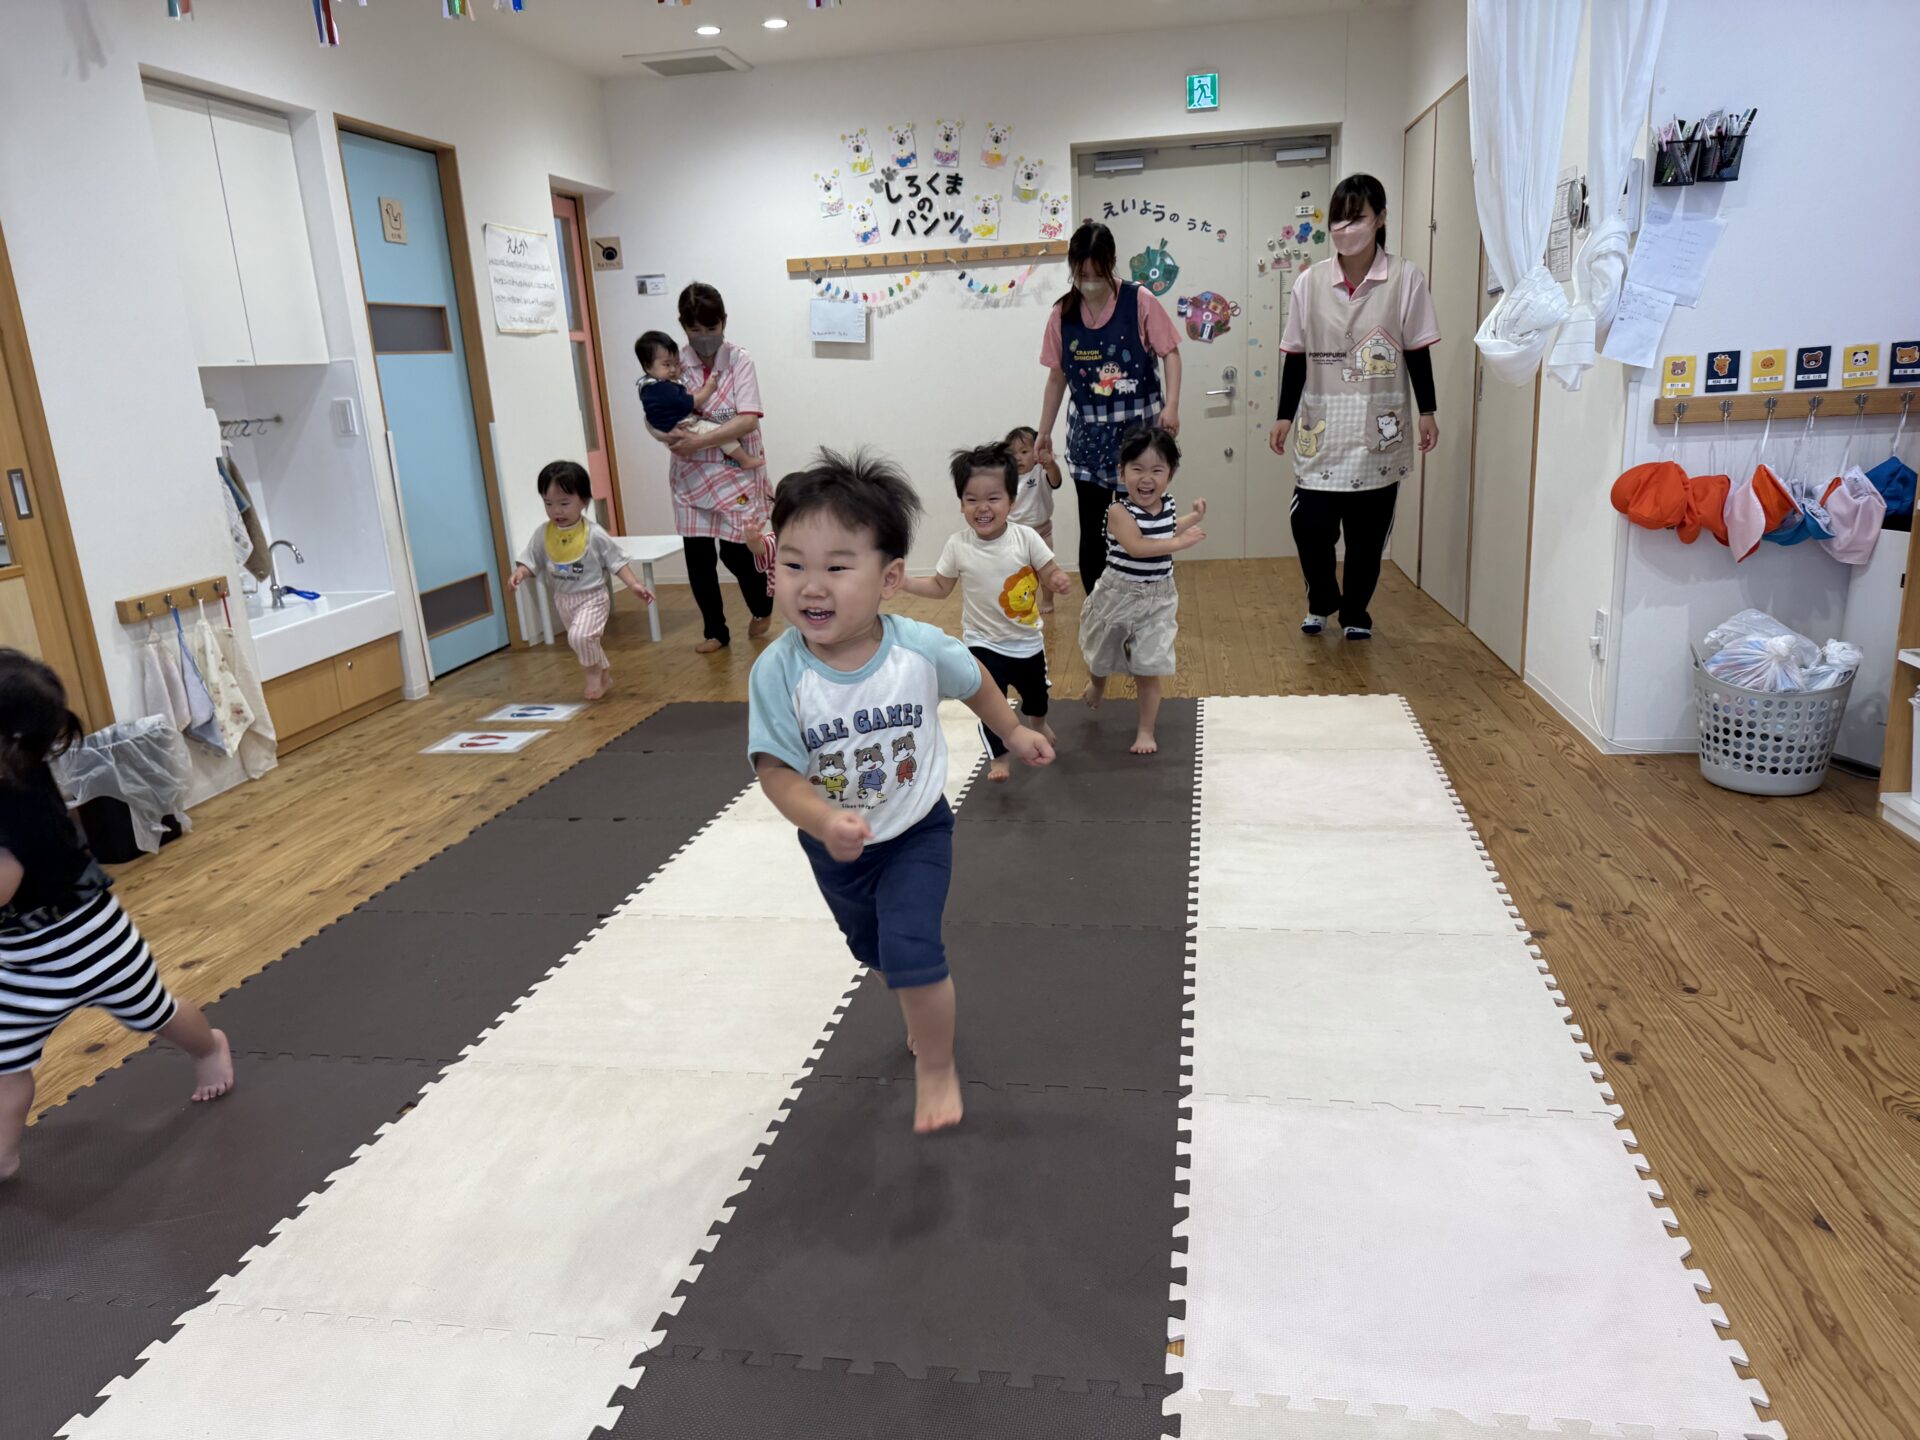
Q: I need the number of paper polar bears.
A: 9